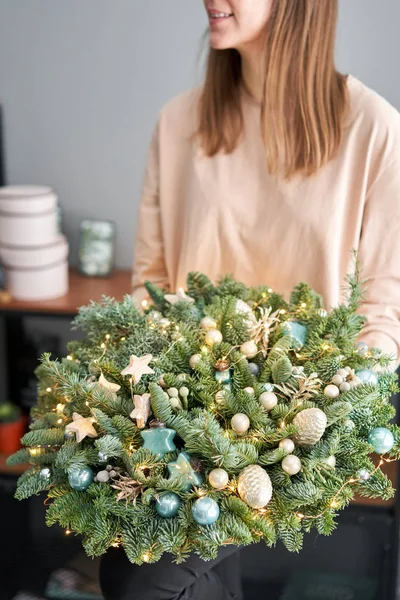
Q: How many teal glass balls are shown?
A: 5